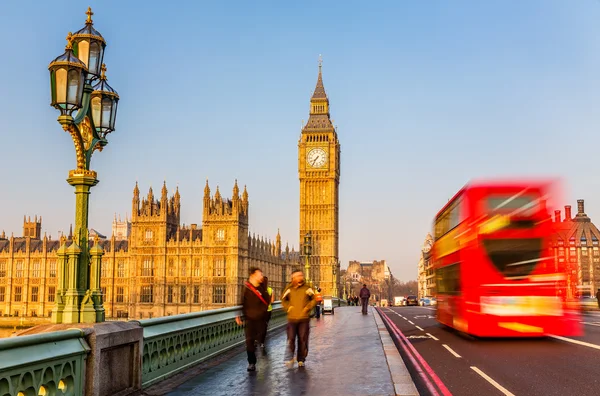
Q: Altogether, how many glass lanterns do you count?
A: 3